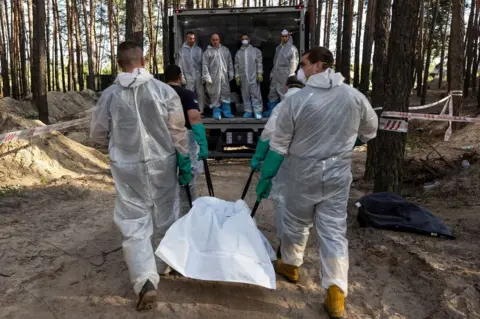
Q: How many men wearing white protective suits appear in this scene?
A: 7